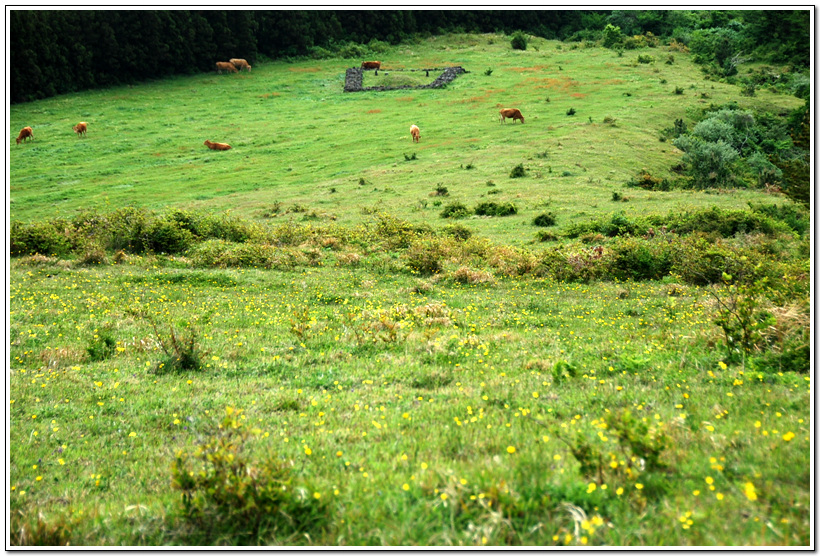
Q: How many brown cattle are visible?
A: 8